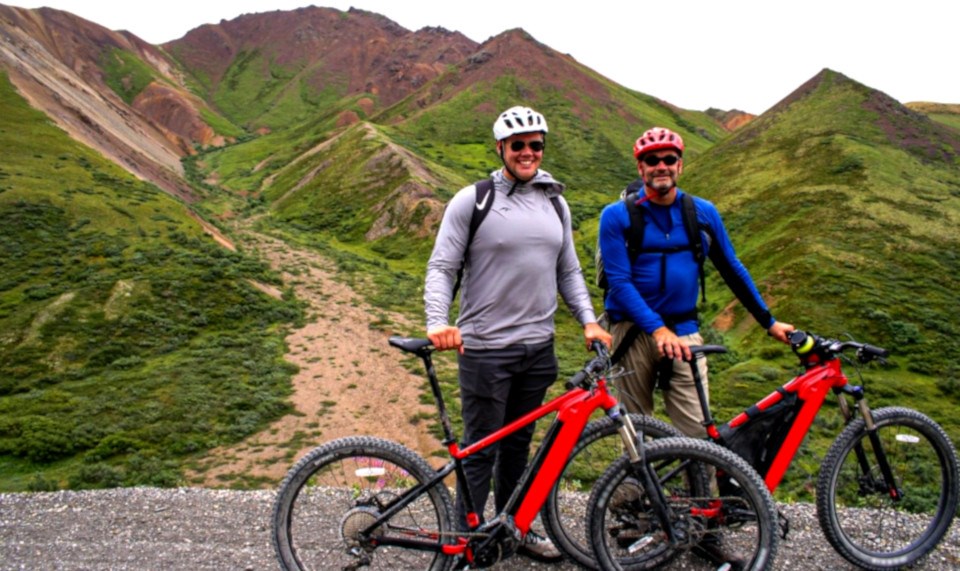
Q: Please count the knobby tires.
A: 4